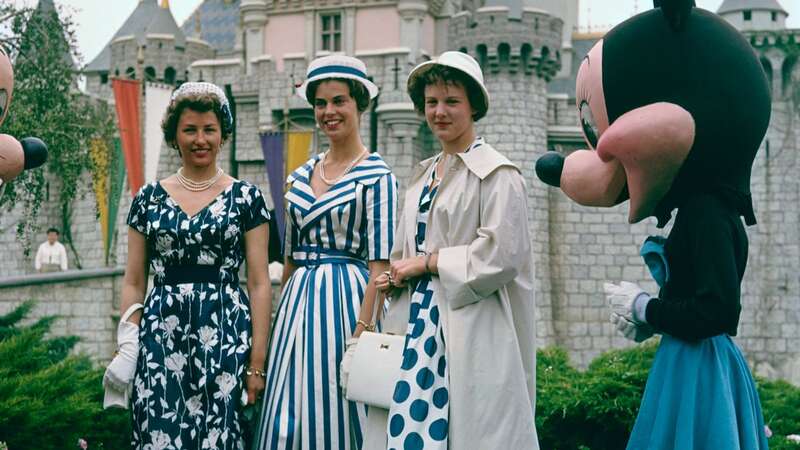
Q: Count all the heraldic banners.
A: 6